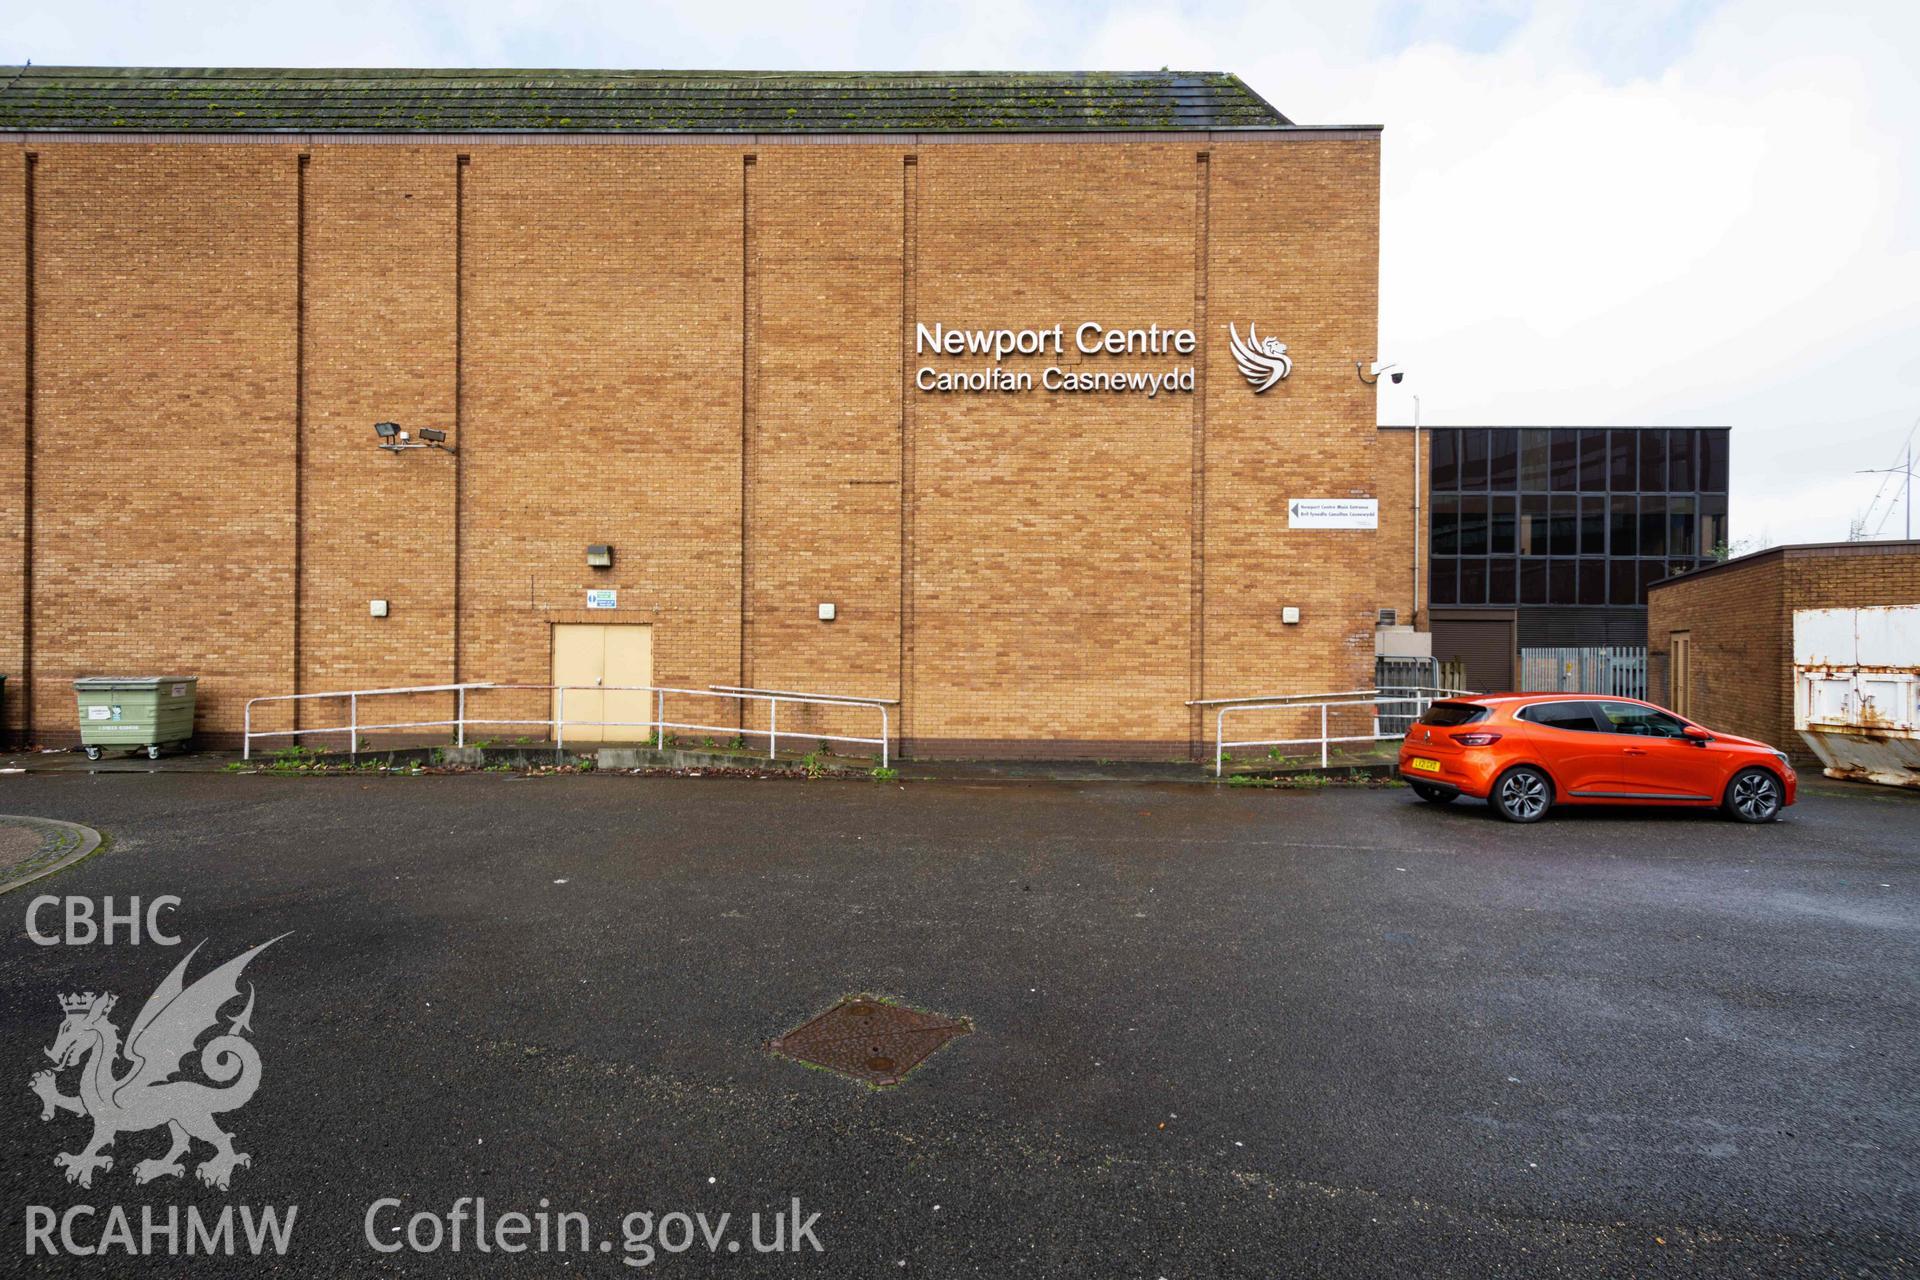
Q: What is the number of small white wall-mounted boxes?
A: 3